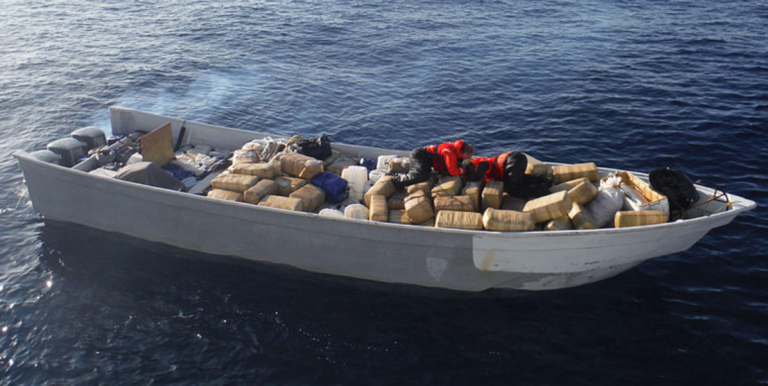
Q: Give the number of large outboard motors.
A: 3